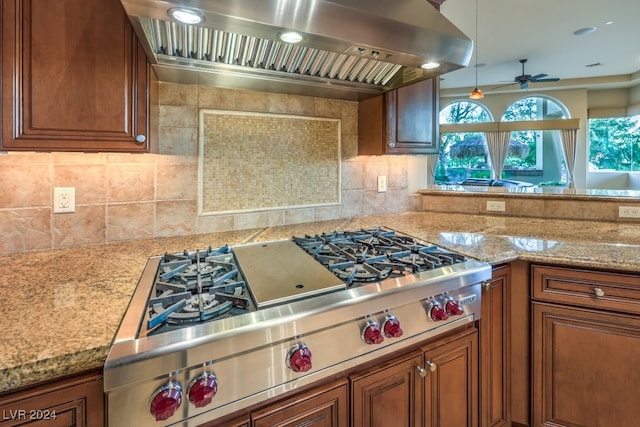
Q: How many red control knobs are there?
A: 7